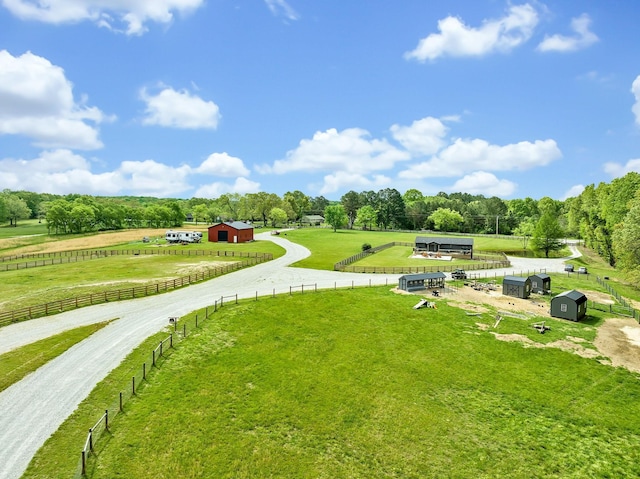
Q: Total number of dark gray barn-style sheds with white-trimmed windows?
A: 3